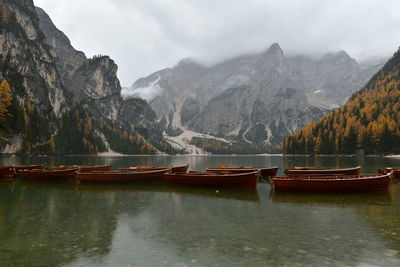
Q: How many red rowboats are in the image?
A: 11